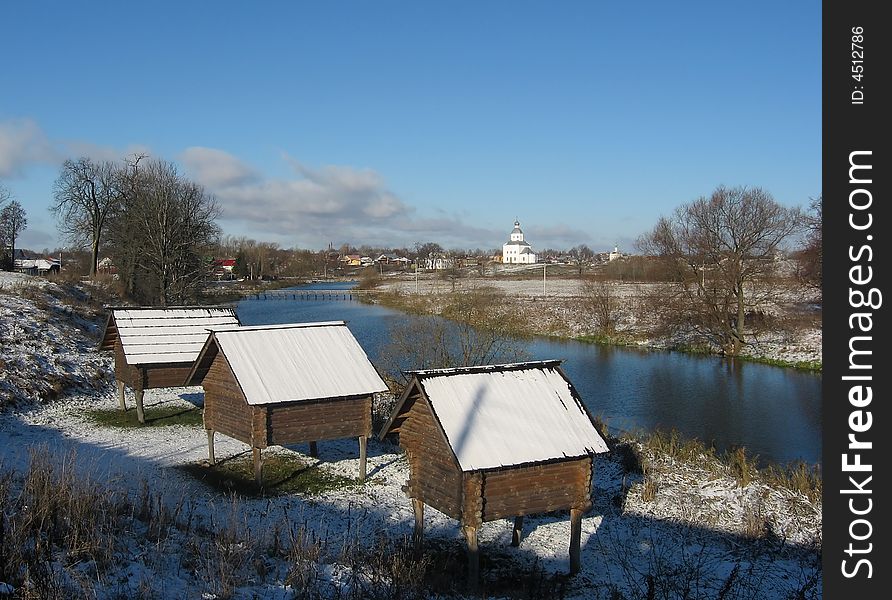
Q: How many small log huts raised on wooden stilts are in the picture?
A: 3